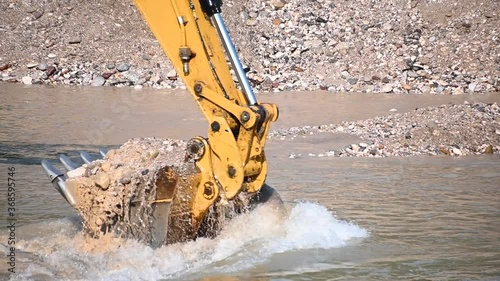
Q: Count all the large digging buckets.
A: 1